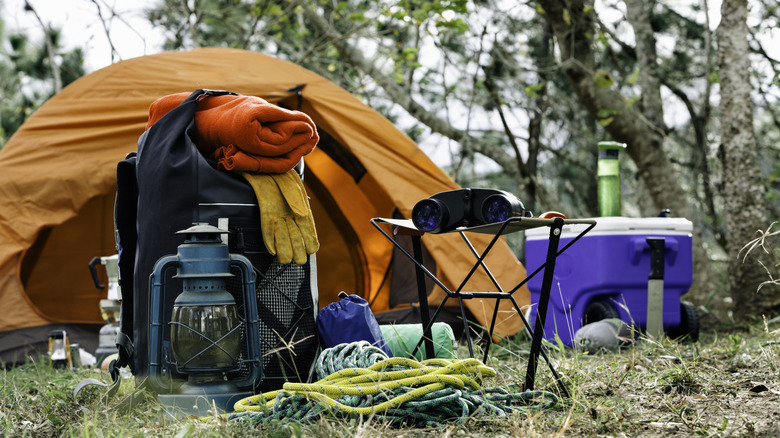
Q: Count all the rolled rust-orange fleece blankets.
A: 1